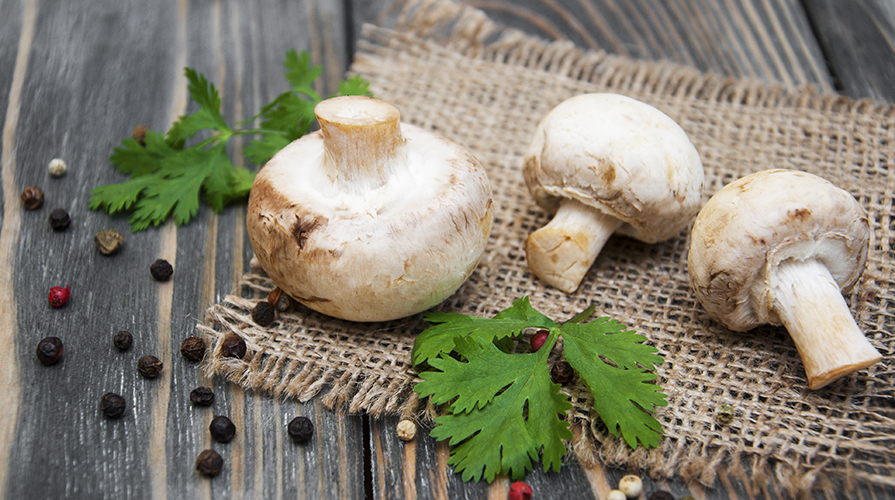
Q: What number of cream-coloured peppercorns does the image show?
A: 4